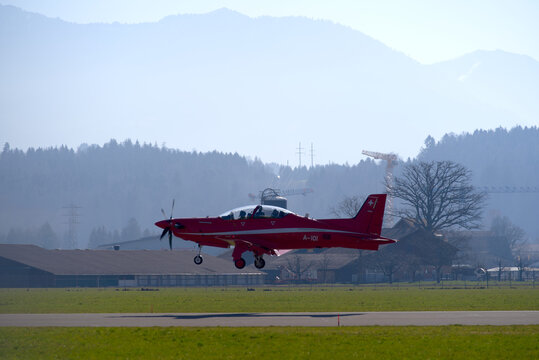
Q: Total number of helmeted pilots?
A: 2